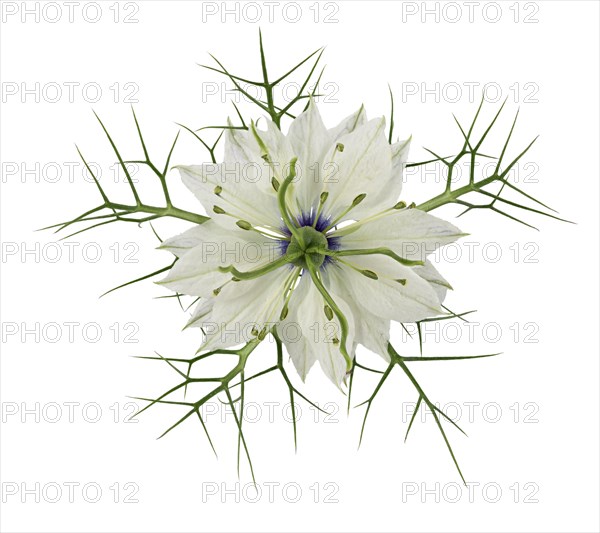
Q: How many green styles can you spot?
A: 4